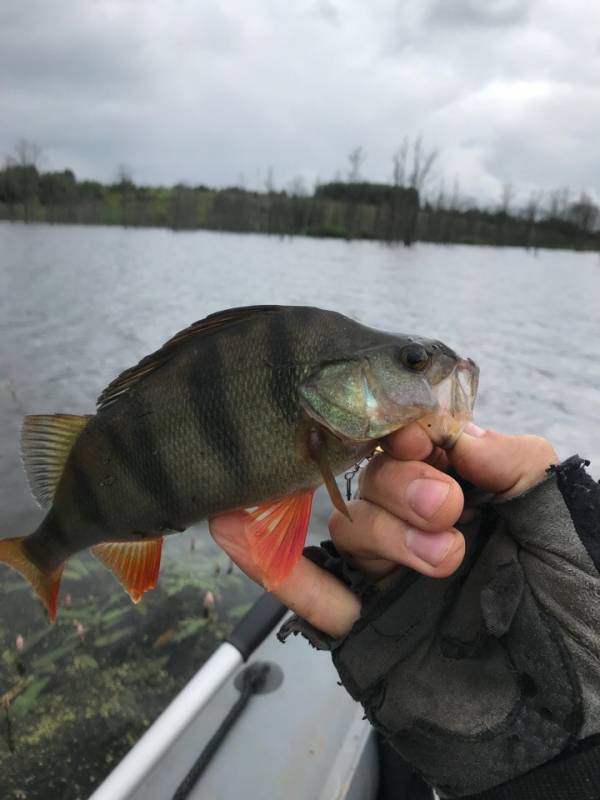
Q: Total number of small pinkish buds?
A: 4